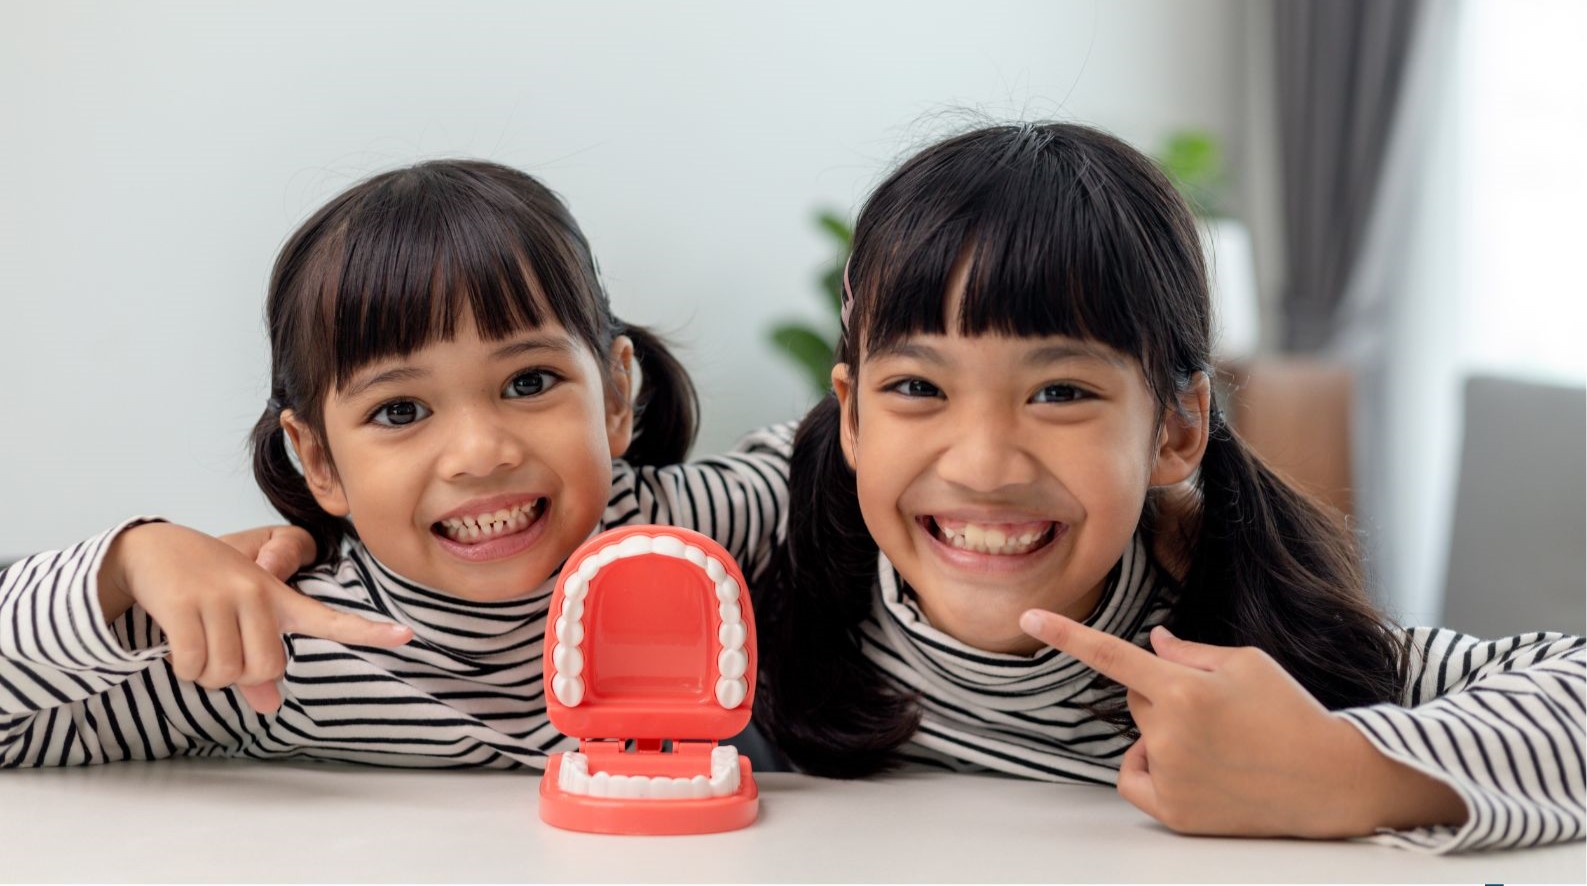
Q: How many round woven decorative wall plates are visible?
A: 0